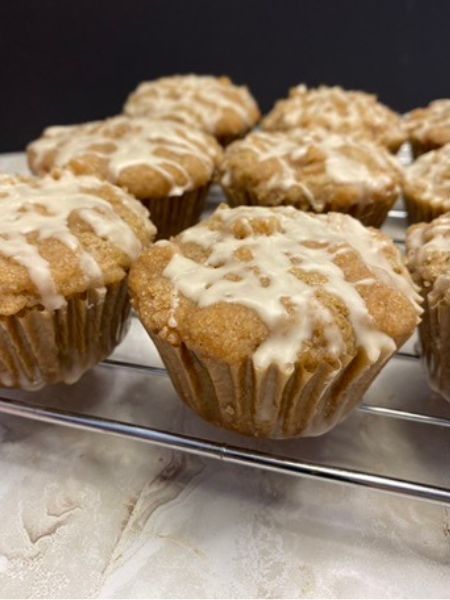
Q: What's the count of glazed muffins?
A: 9